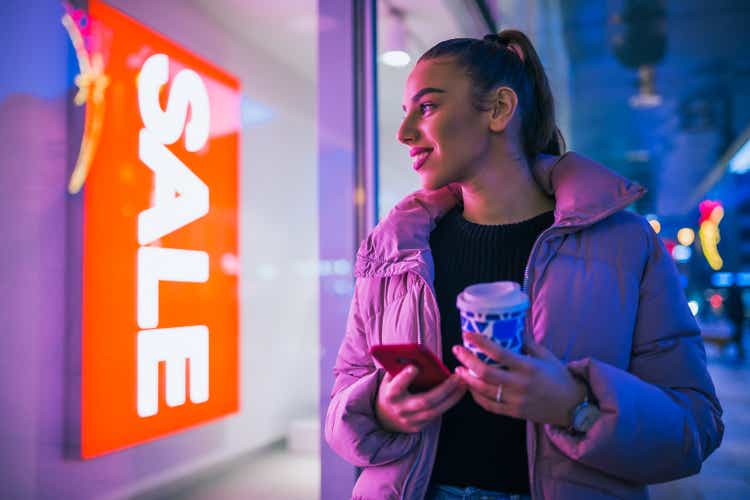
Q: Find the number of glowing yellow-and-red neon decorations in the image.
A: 2